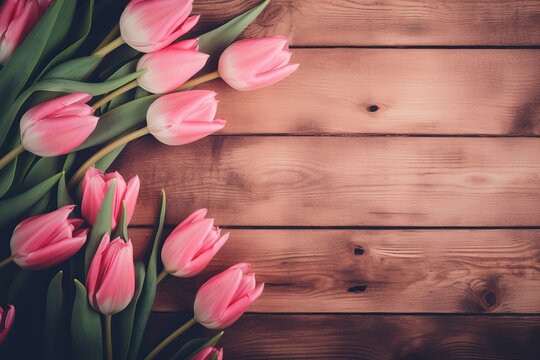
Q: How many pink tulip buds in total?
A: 13